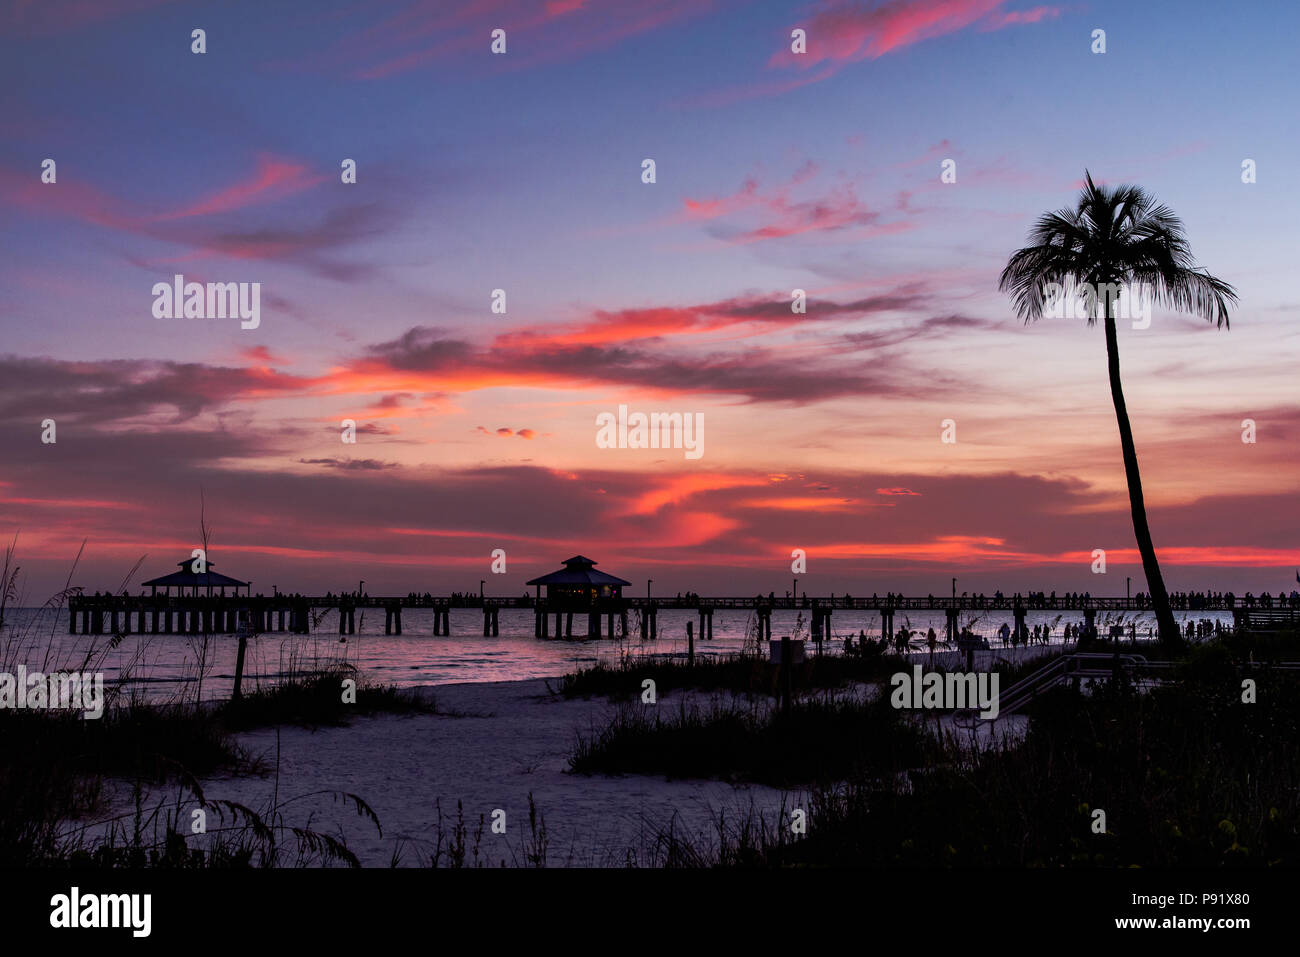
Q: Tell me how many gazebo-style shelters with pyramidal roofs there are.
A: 2